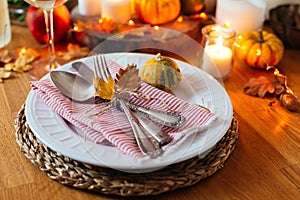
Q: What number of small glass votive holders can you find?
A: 1